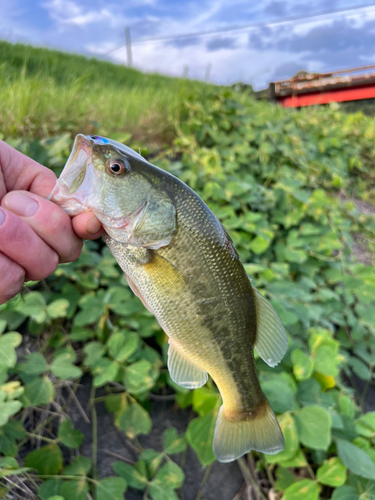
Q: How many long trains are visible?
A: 0